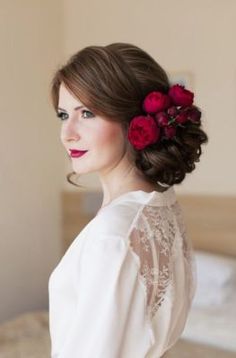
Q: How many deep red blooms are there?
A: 3